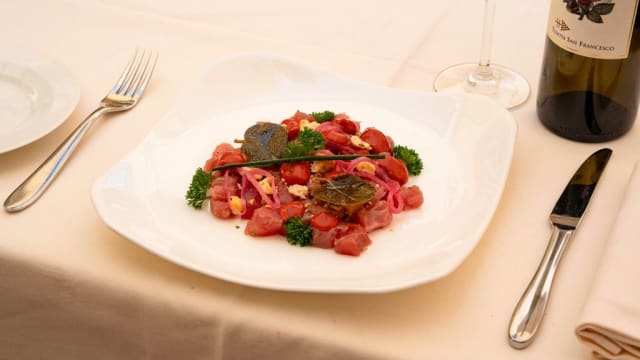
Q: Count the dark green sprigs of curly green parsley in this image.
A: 5